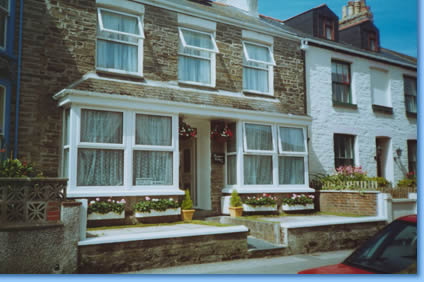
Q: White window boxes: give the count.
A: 4